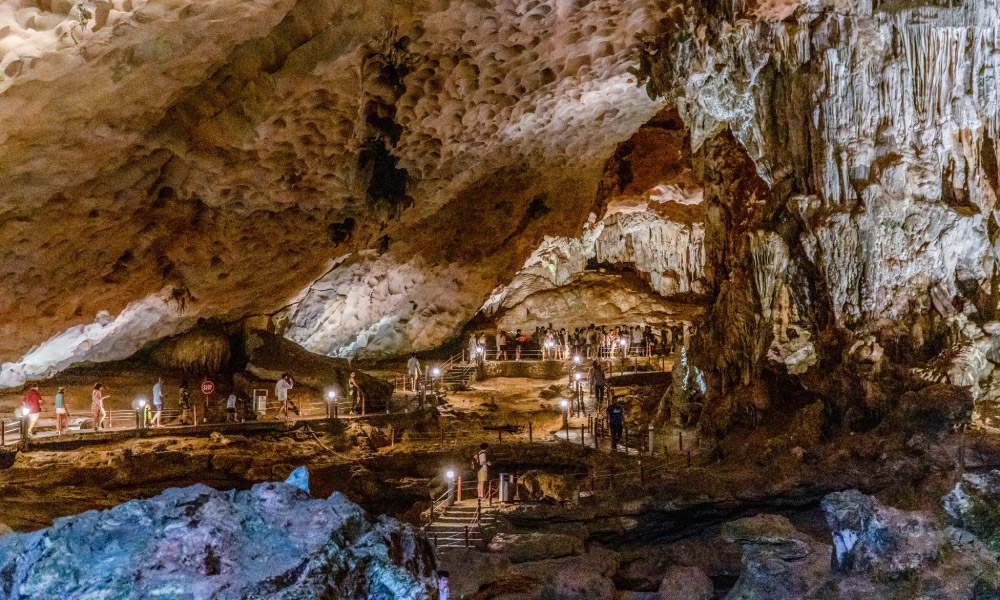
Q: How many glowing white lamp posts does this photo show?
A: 11